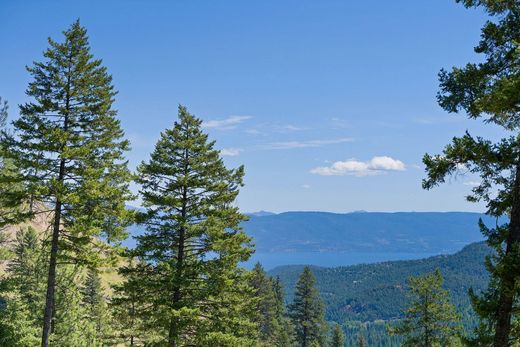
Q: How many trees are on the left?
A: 2